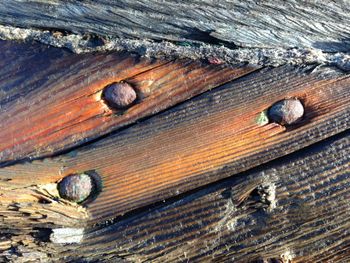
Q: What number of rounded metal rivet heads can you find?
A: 3